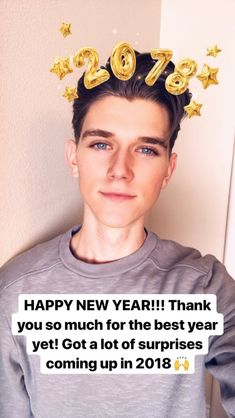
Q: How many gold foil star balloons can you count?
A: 6